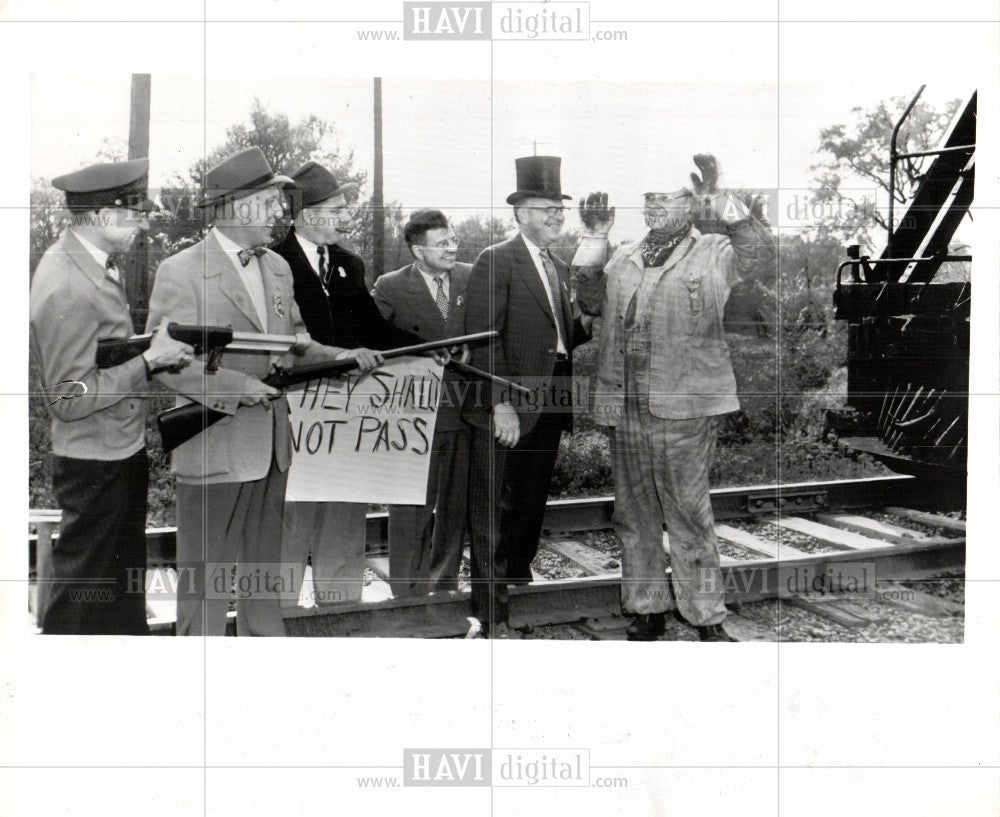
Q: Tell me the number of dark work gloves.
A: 2